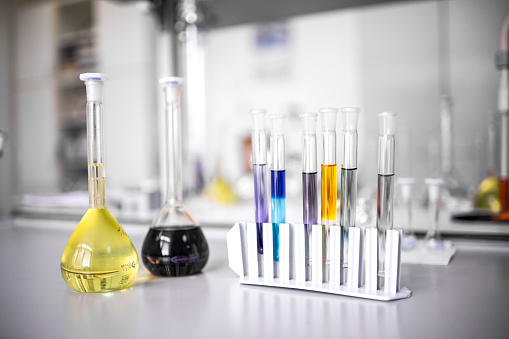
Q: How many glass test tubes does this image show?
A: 6